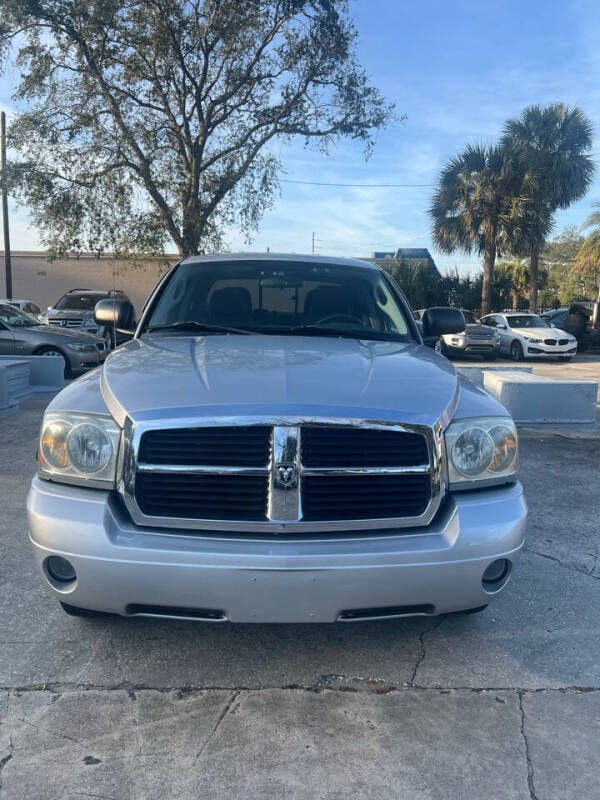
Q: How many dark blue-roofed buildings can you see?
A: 1